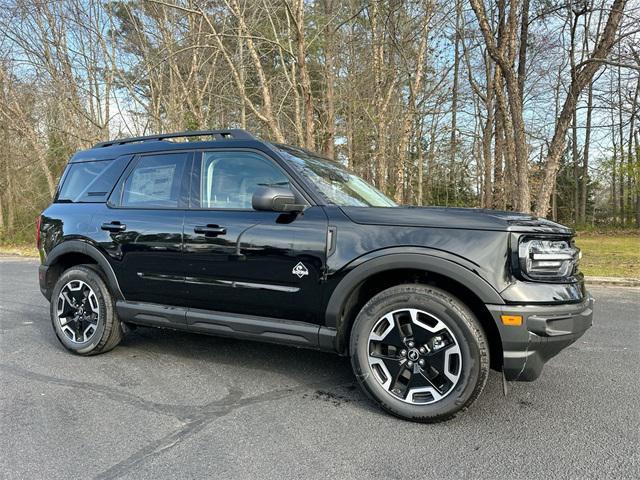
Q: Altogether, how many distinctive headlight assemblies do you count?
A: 1